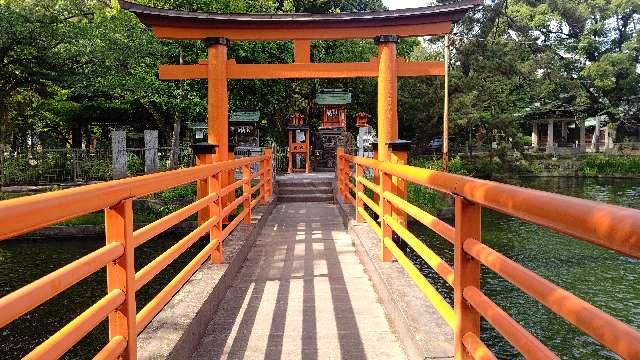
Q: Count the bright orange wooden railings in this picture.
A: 2